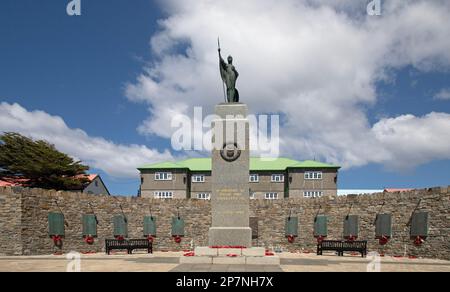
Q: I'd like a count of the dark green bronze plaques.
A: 10